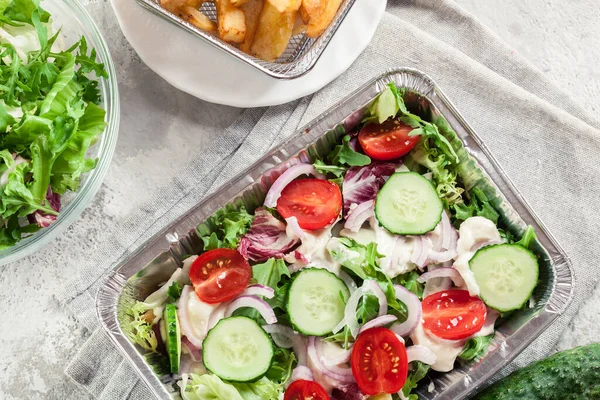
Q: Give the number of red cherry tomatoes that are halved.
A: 6